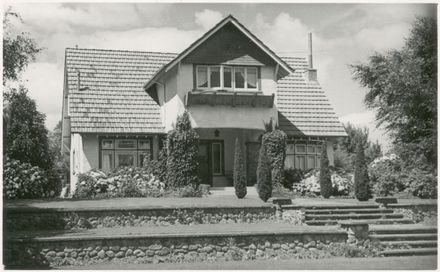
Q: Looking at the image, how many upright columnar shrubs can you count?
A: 4